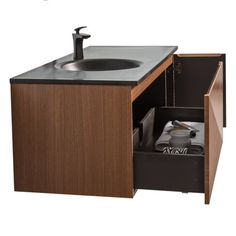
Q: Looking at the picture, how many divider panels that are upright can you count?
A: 2